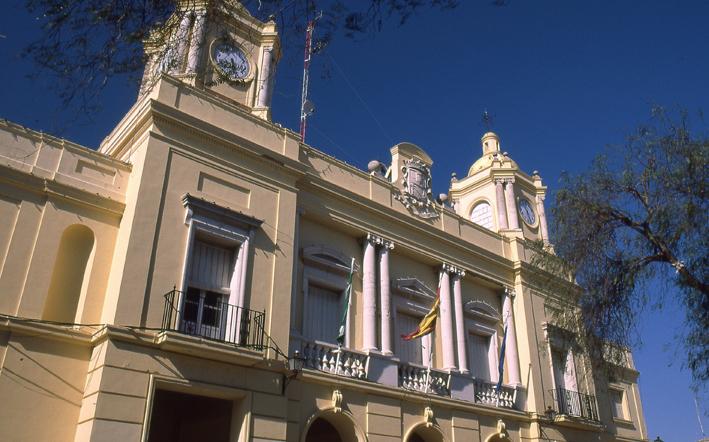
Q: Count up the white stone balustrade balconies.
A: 3